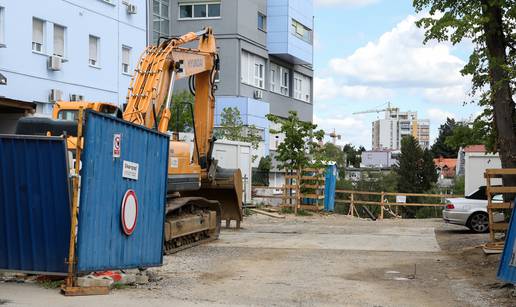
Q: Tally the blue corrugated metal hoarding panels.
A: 3